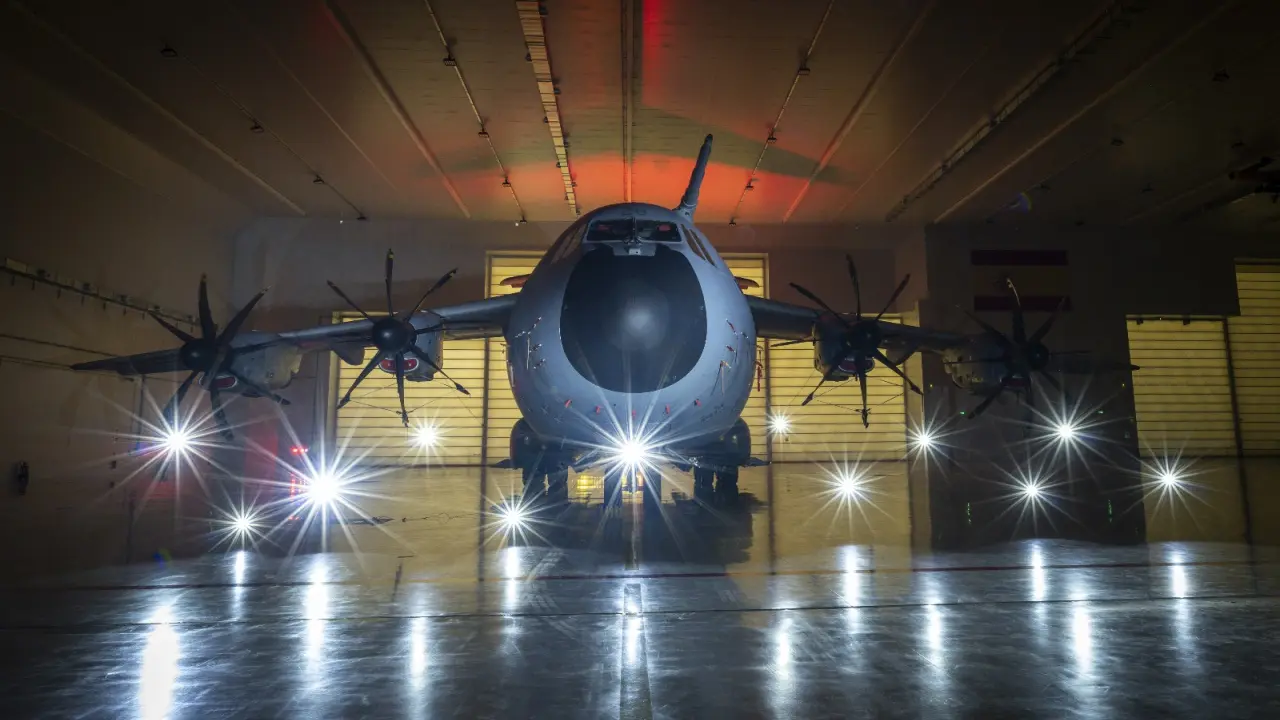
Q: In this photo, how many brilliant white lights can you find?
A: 12